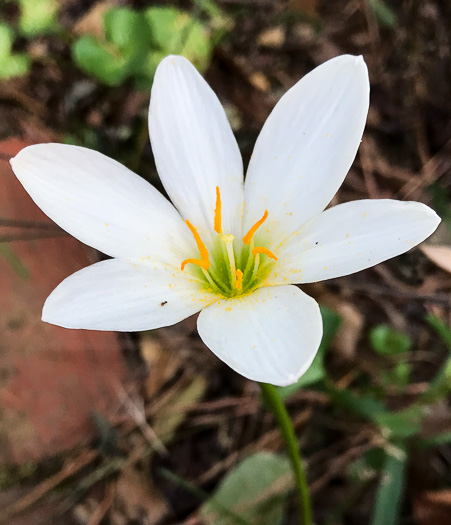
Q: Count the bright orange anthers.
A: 6